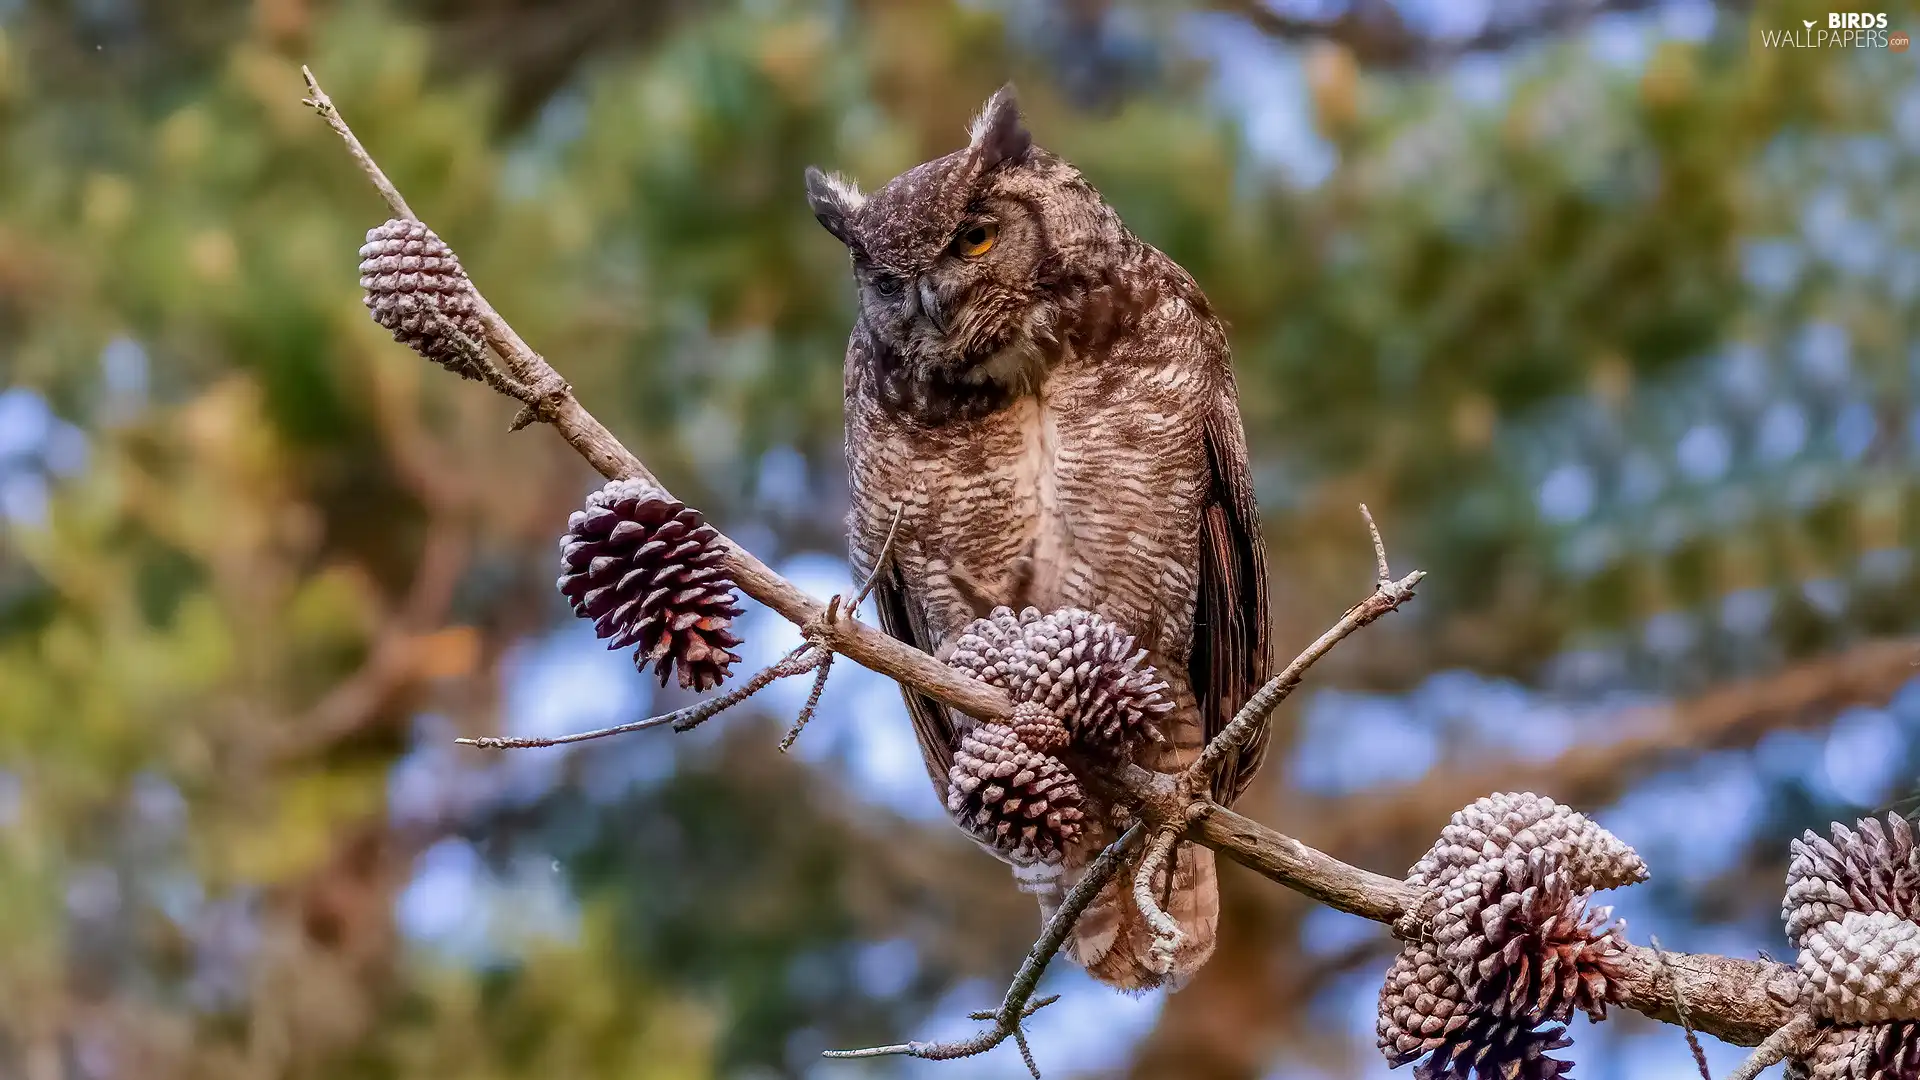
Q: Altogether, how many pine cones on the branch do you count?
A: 12